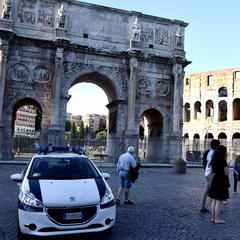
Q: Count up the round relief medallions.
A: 4